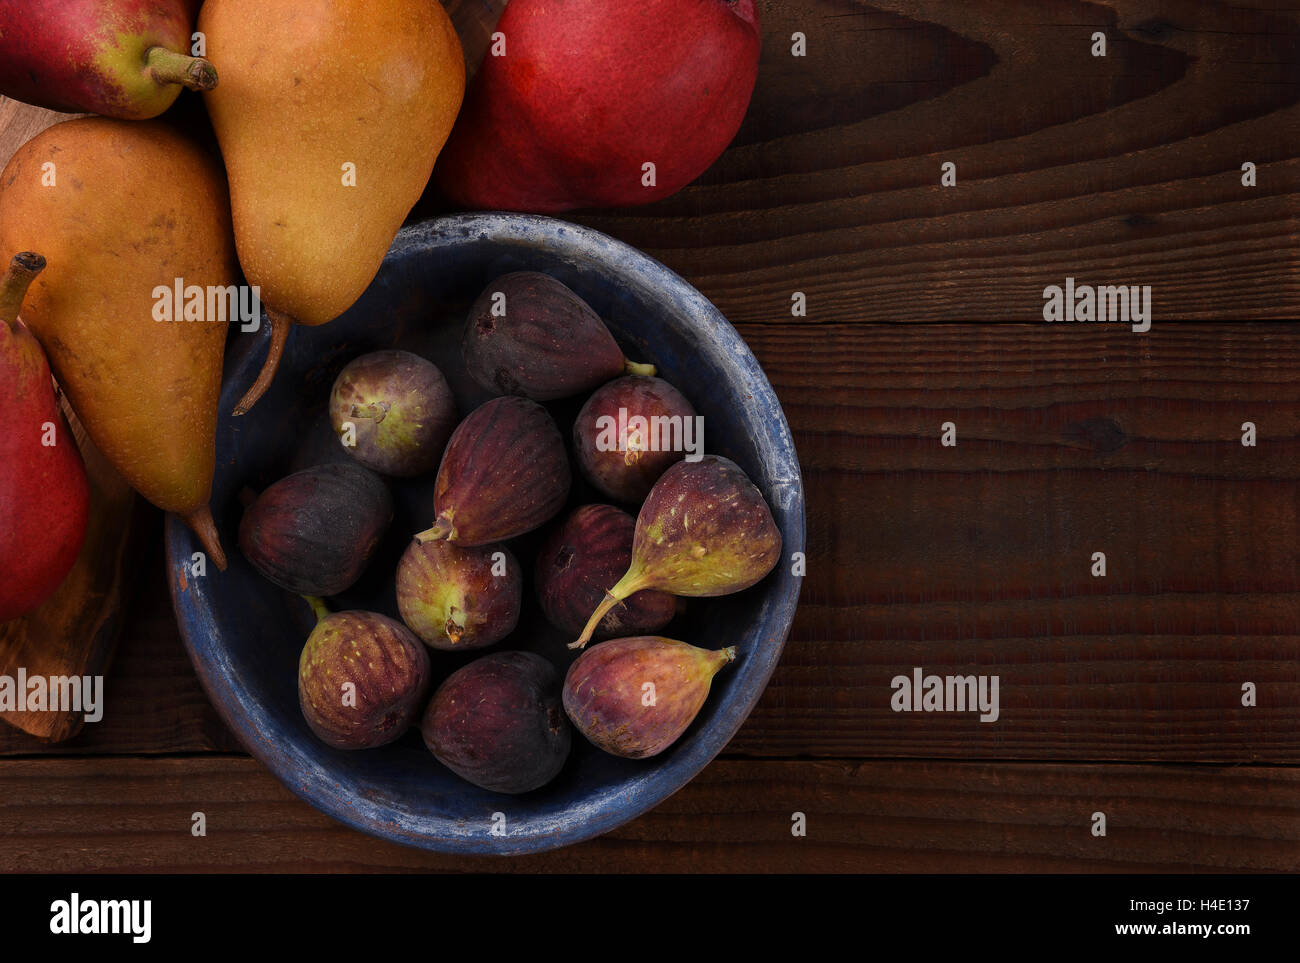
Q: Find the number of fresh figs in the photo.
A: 11